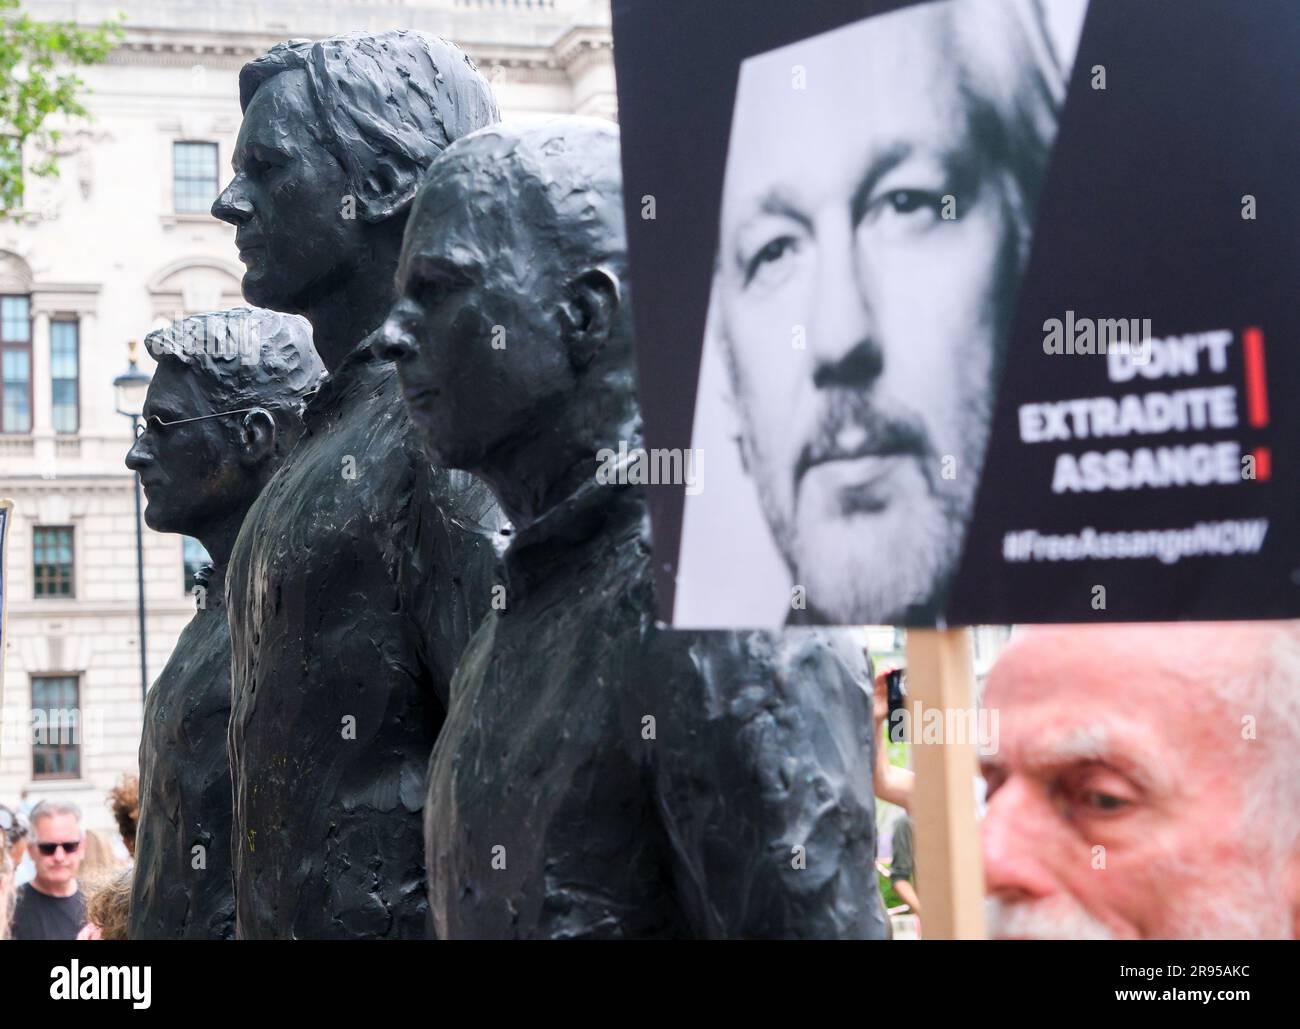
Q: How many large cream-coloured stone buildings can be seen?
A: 1